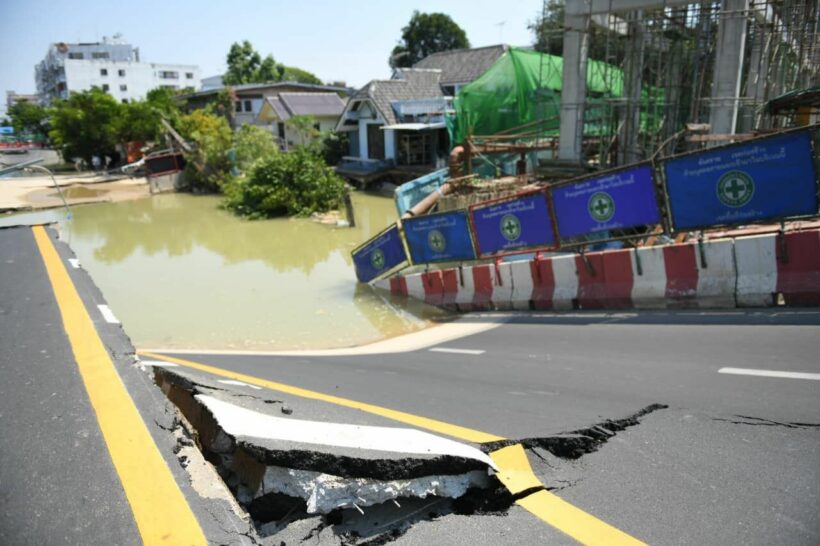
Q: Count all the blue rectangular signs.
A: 5